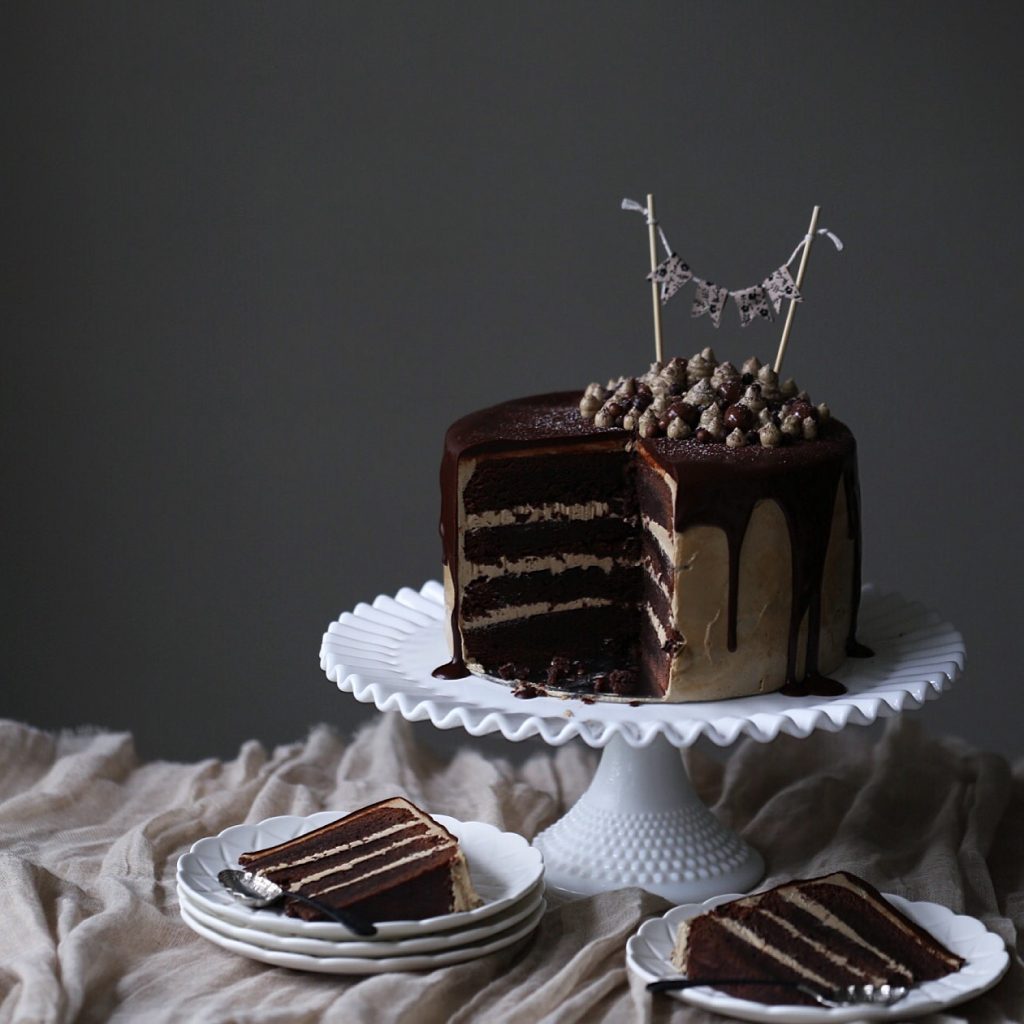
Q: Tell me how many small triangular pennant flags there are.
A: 4